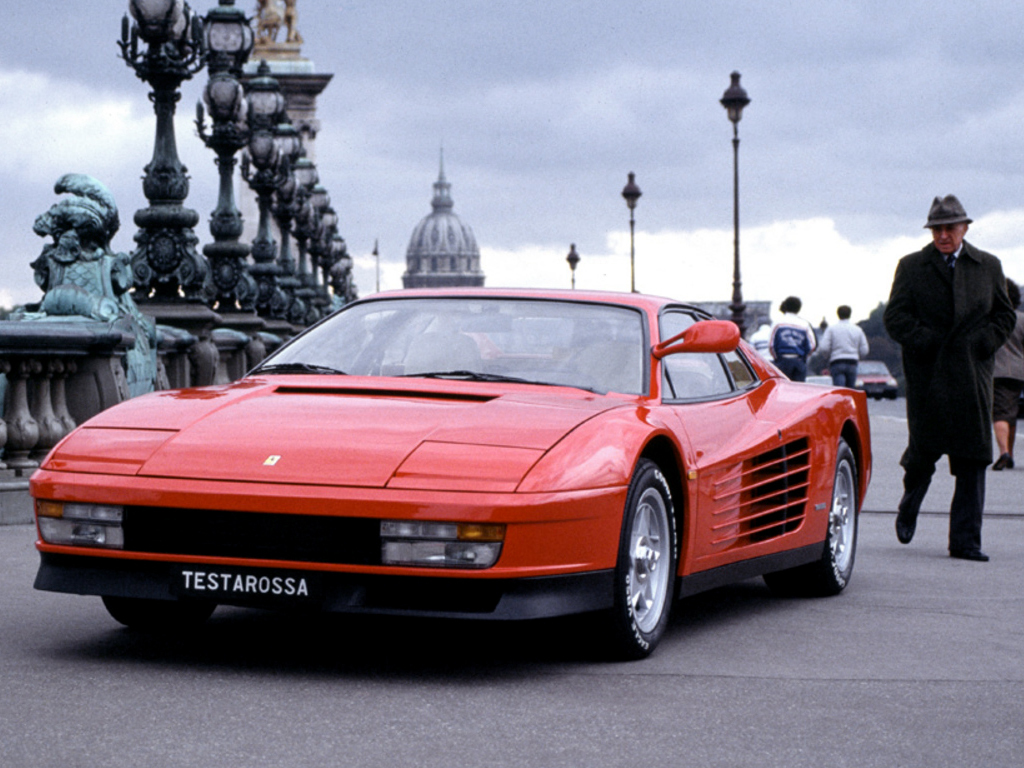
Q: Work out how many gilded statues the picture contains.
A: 1